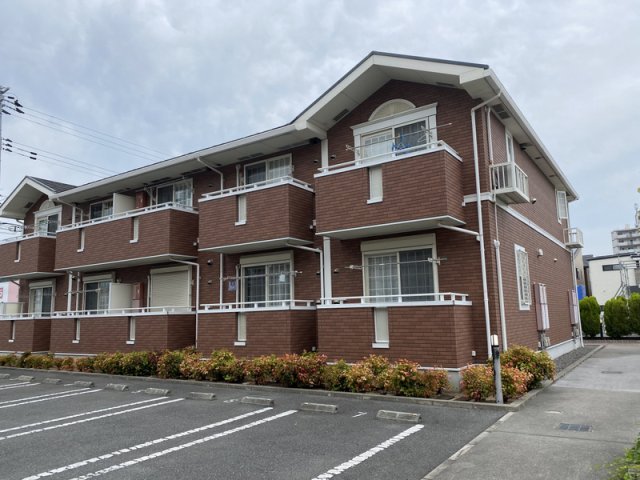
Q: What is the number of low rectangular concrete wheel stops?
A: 10